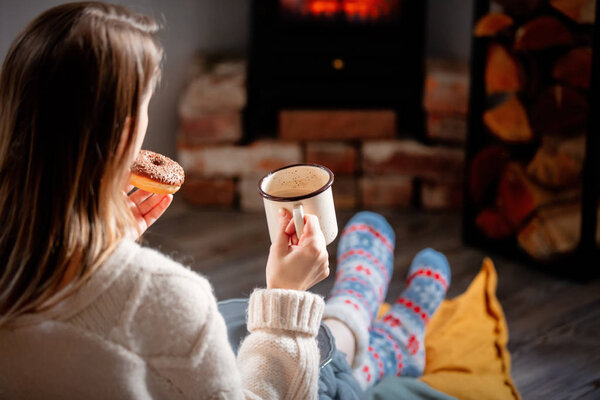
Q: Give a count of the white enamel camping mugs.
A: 1